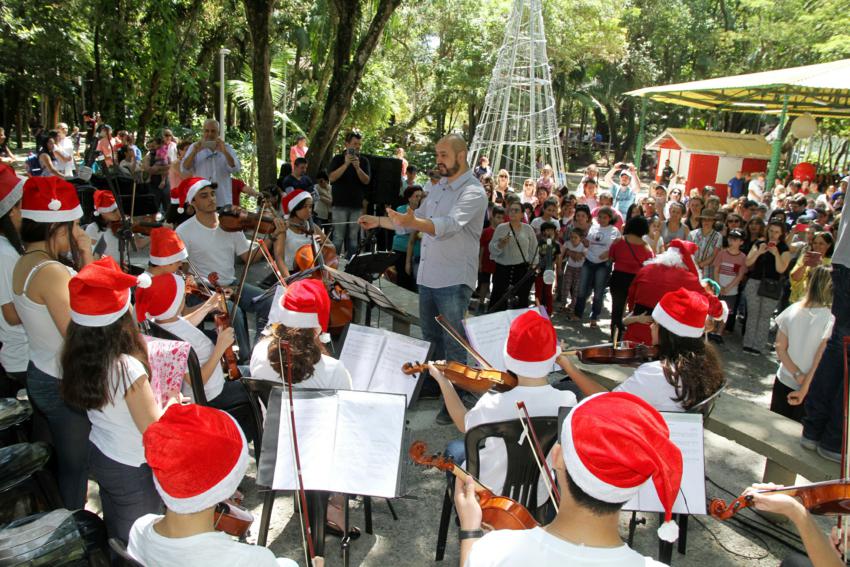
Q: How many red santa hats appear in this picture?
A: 15